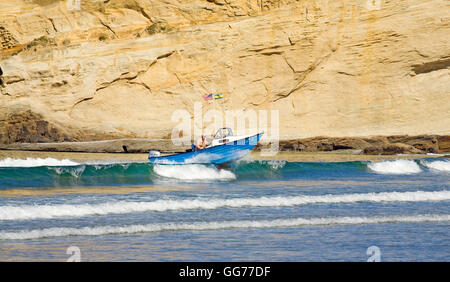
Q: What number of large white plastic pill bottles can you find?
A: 0